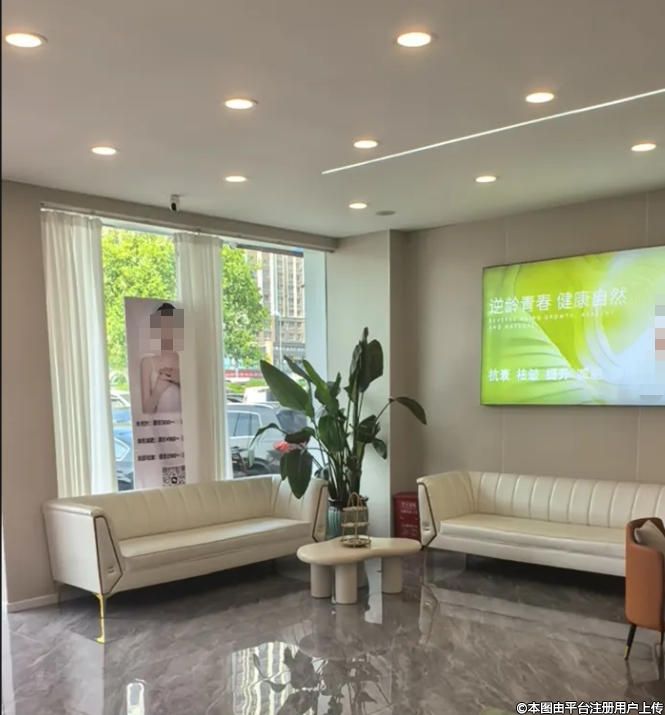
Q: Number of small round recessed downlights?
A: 10